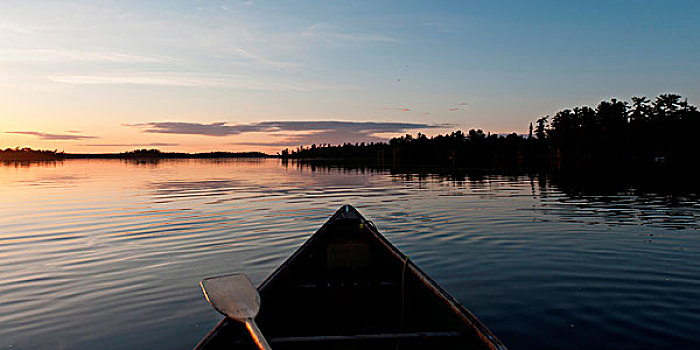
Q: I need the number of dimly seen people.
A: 0